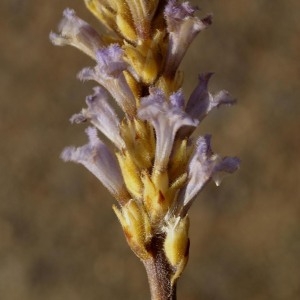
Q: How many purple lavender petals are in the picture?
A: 8